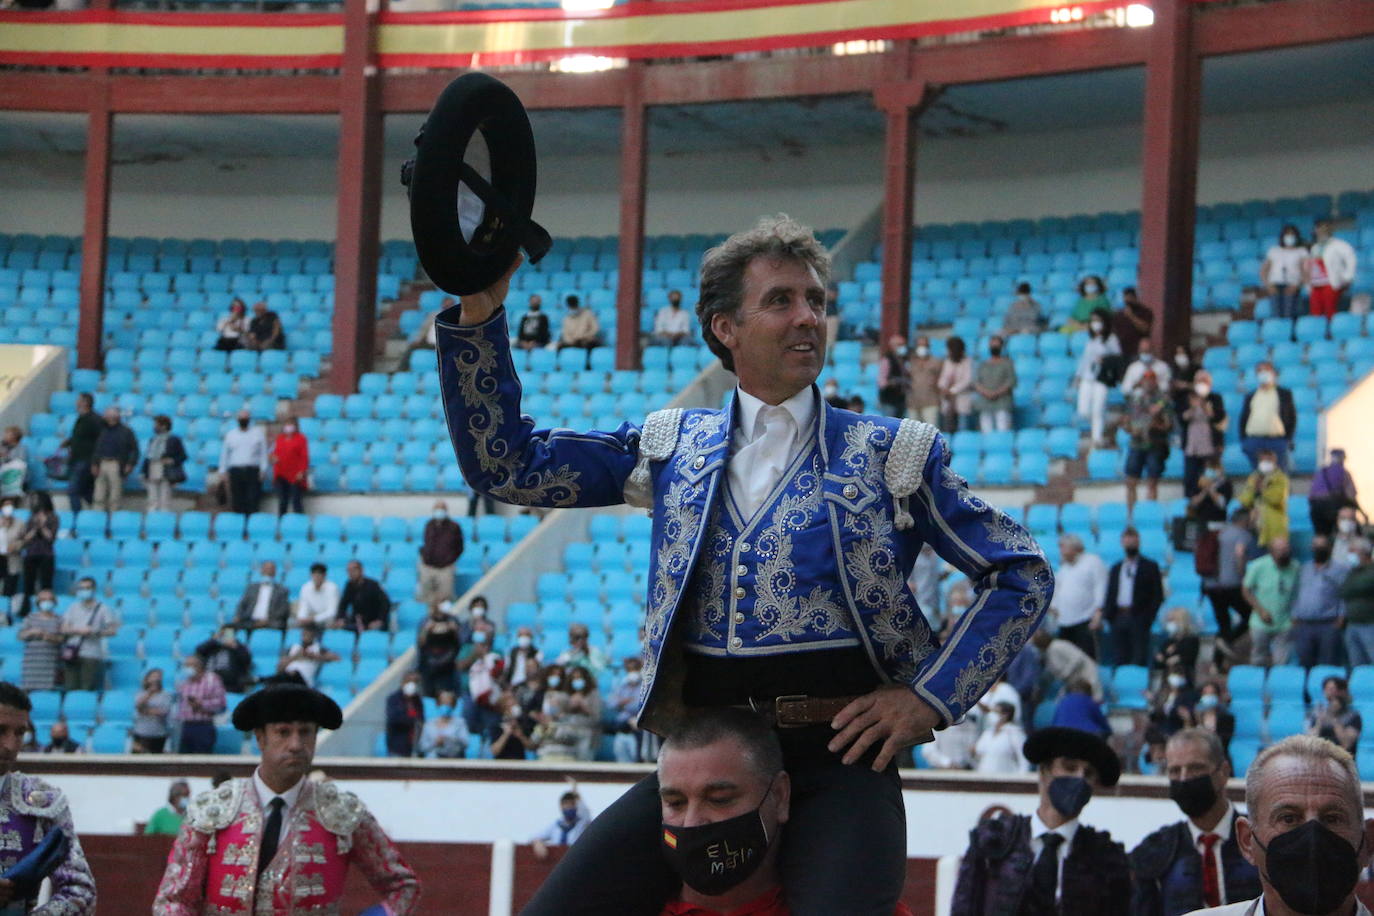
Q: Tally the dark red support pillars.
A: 5